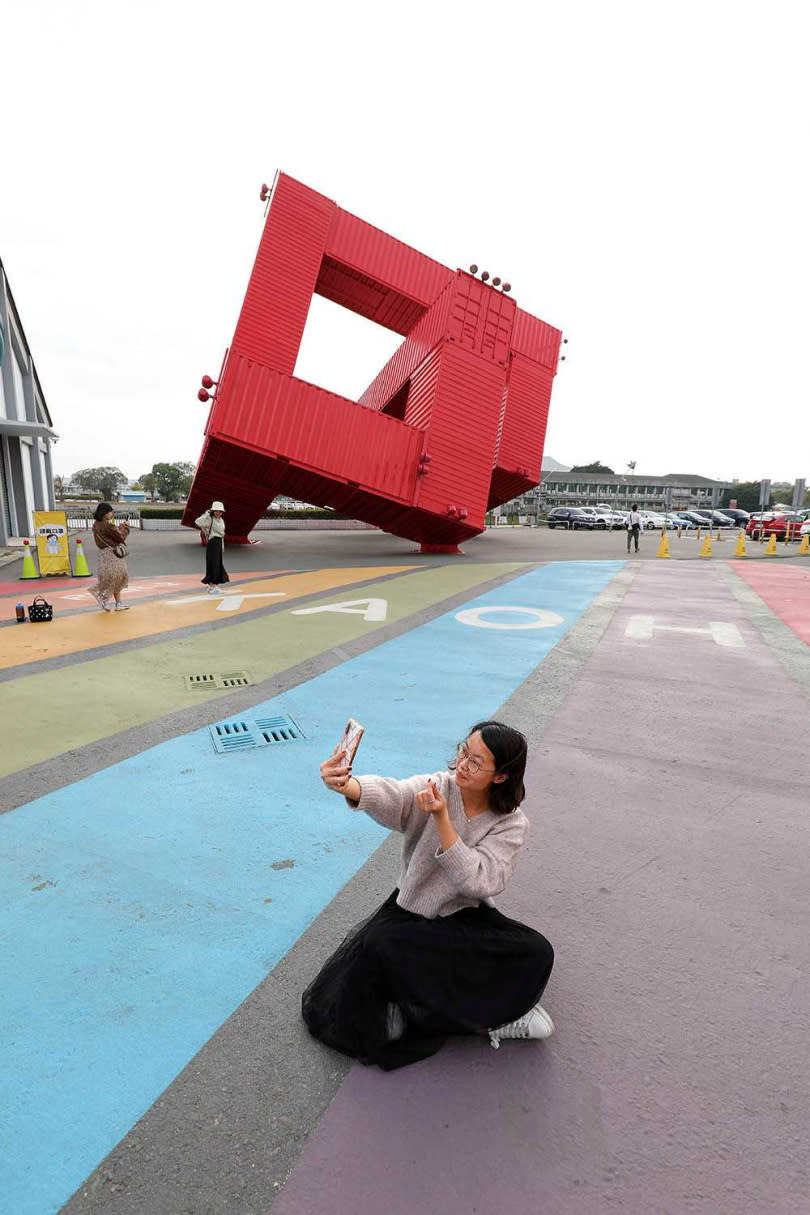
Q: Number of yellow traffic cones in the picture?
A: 5